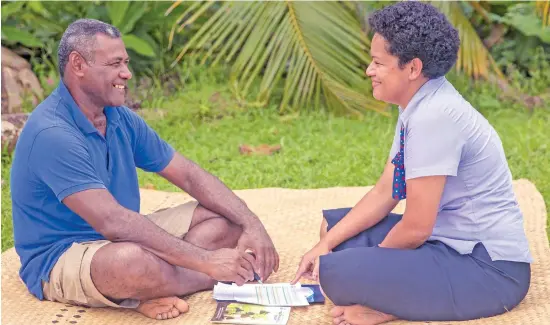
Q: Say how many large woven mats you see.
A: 1